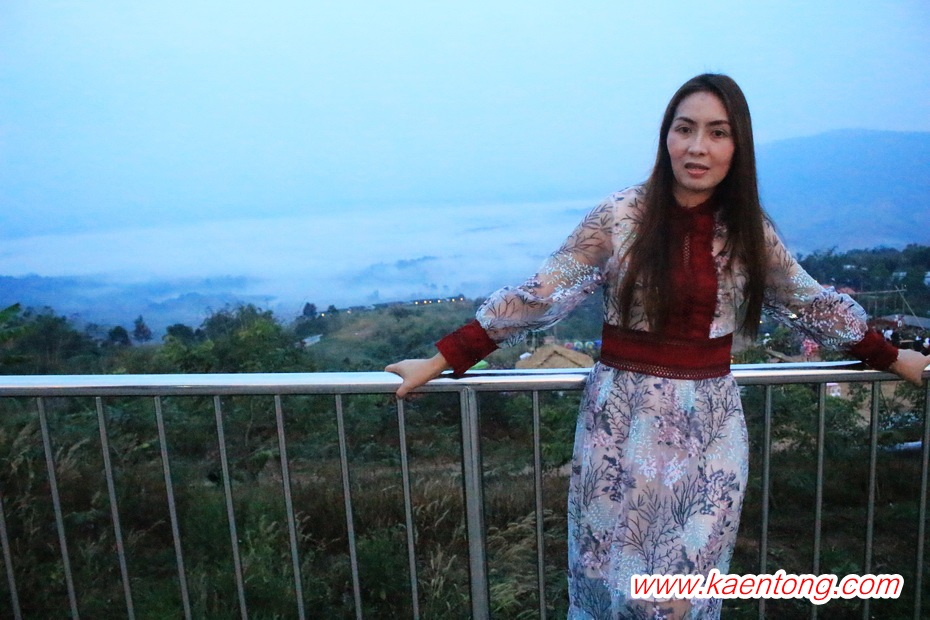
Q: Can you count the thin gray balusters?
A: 13